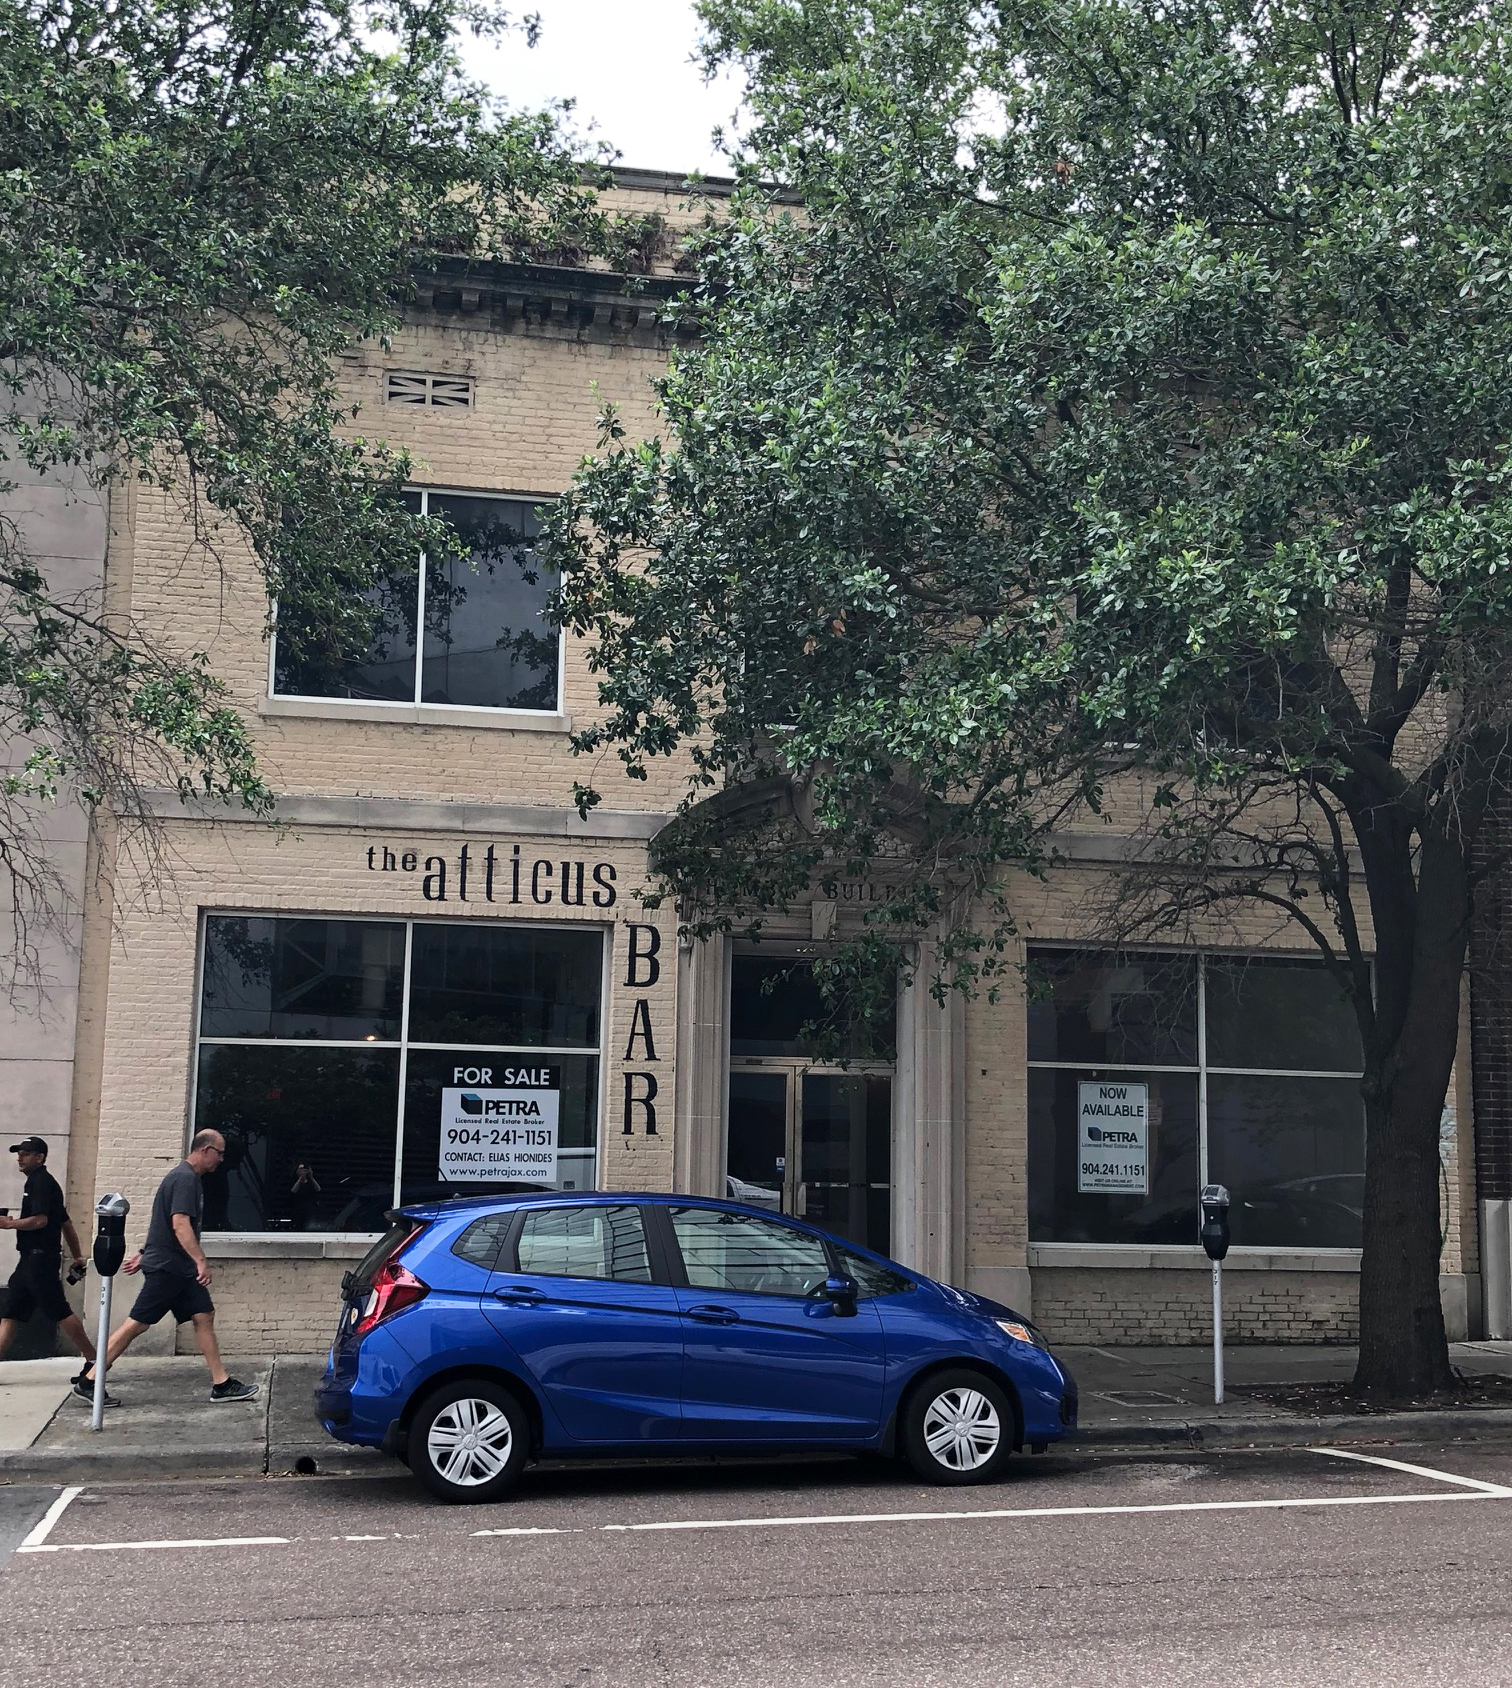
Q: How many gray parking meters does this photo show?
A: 2